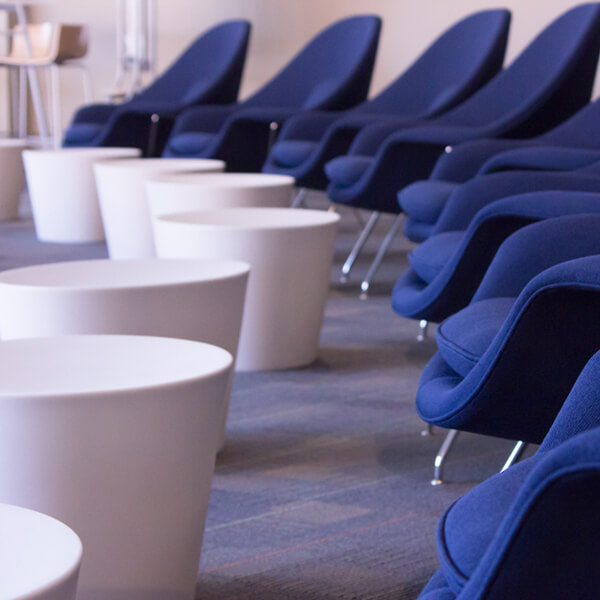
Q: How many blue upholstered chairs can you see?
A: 8